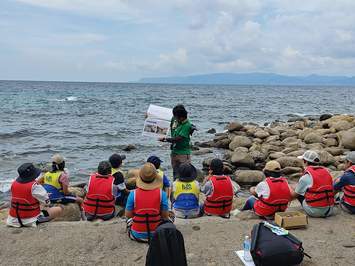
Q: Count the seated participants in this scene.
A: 11